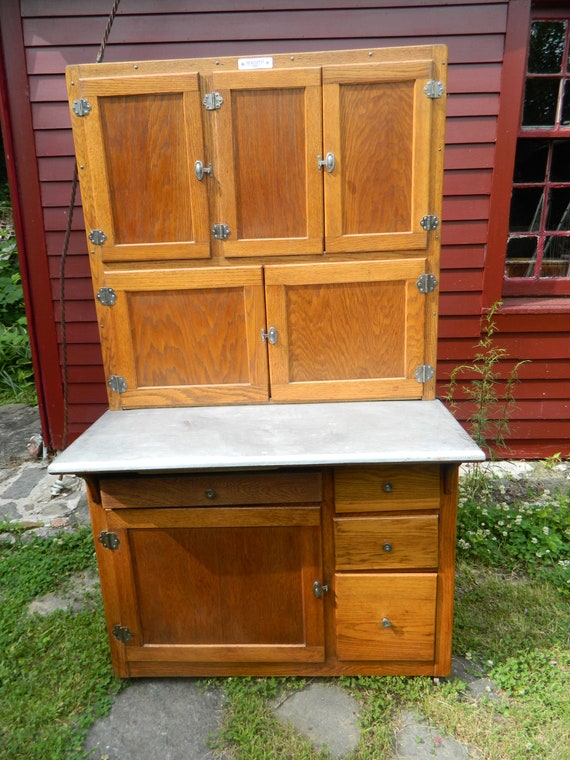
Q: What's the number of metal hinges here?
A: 12